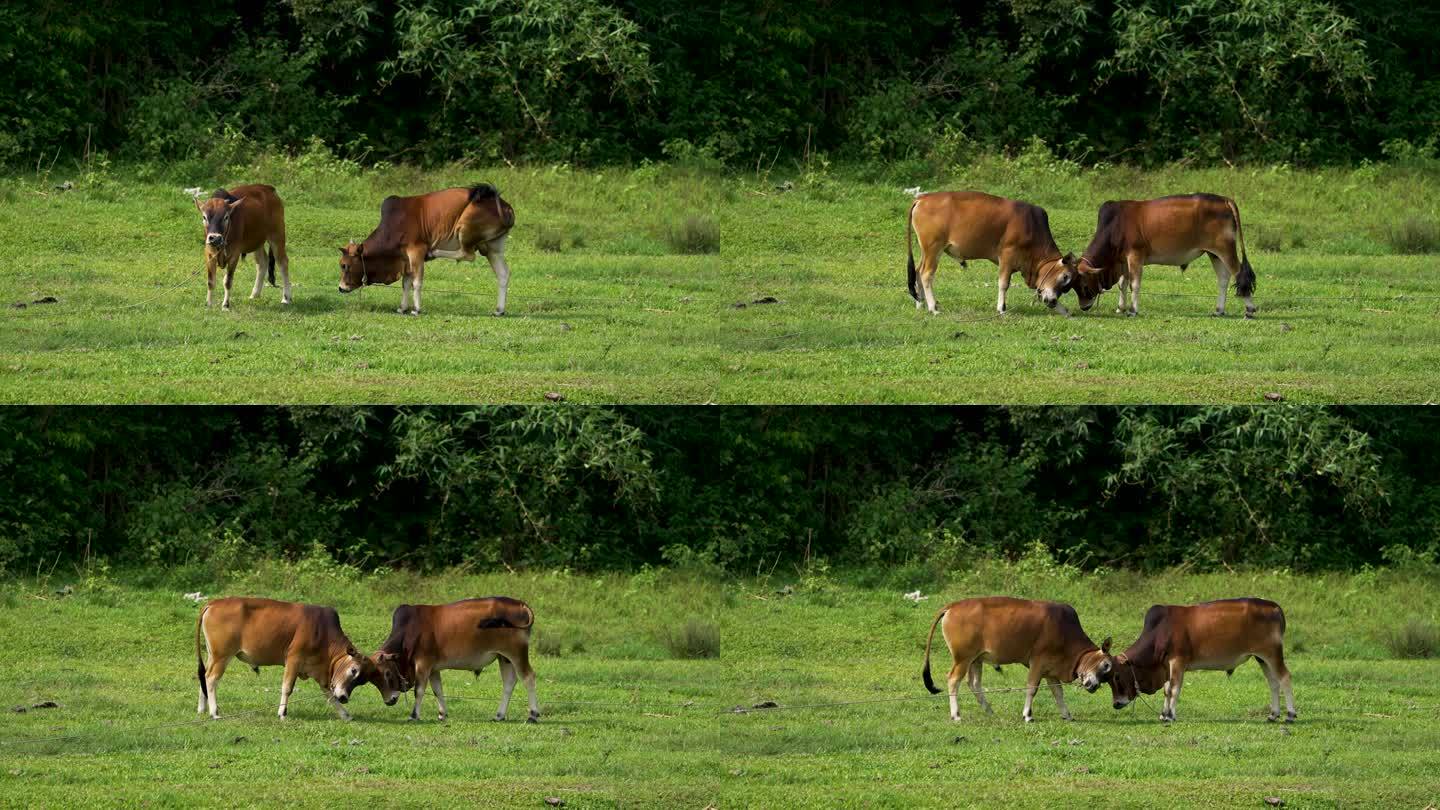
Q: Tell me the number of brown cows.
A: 8